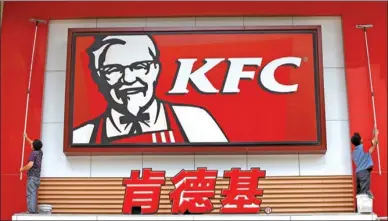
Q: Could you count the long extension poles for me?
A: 2